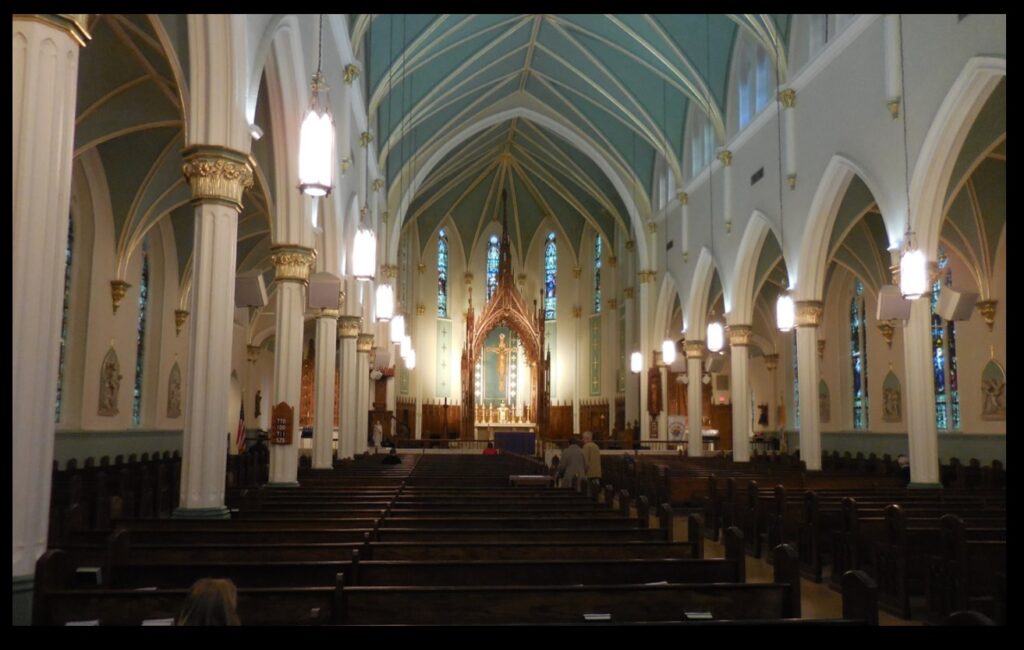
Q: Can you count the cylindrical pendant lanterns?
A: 11